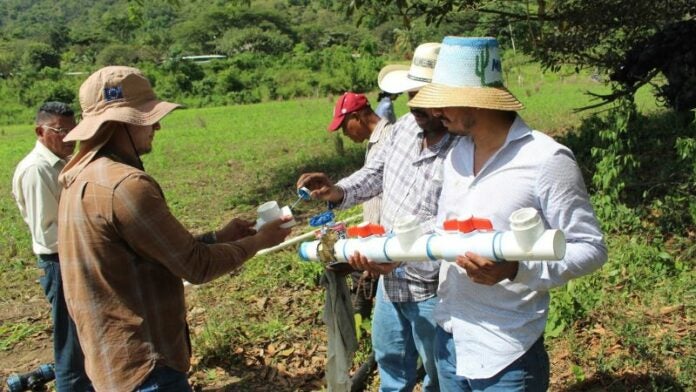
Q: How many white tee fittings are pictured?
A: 3